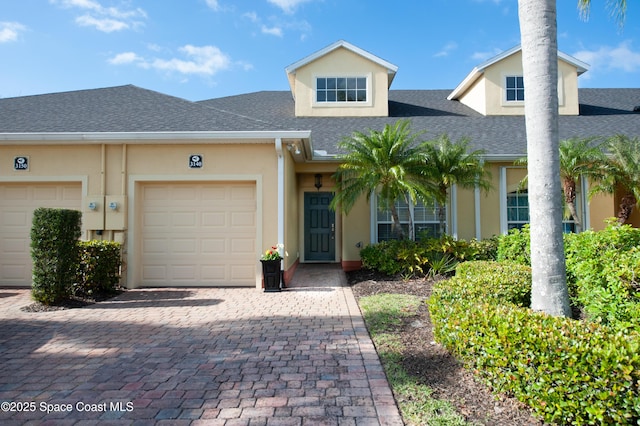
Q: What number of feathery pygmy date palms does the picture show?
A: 4